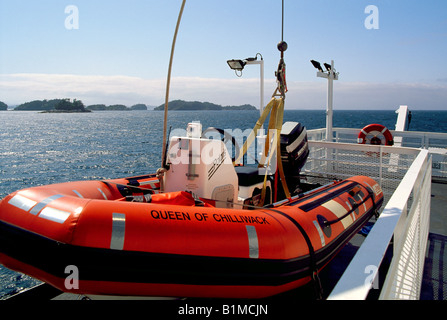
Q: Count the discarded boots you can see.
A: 0